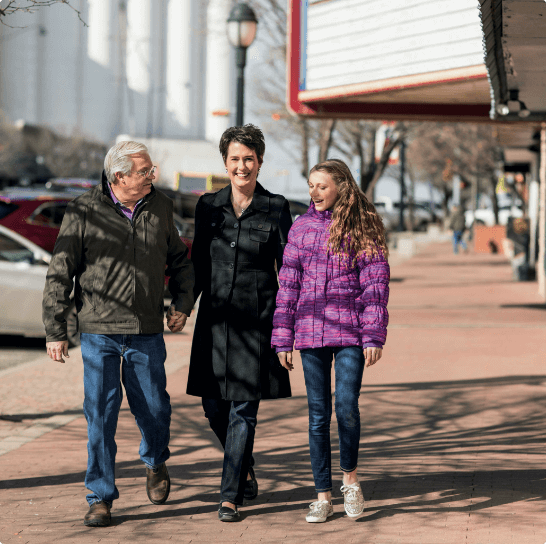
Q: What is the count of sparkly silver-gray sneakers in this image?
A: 2